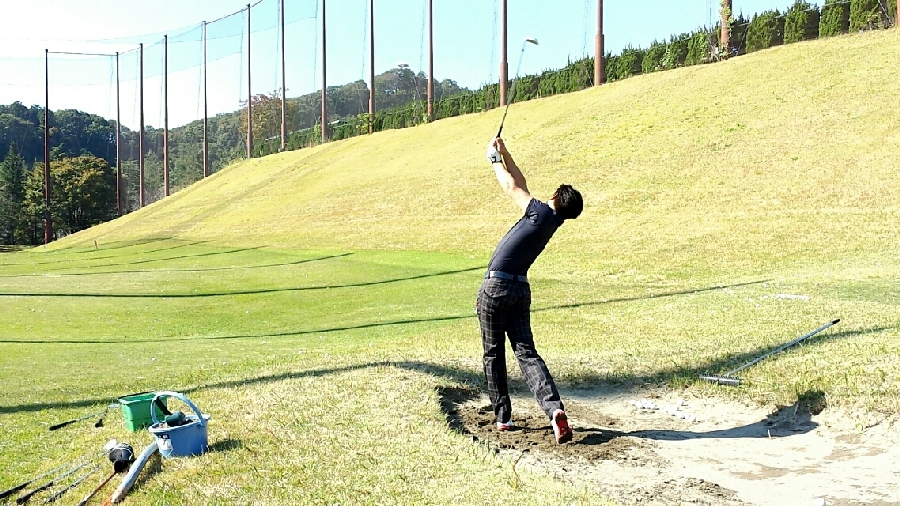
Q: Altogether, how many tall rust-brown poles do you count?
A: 13